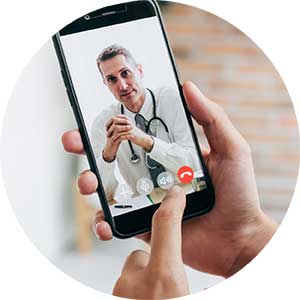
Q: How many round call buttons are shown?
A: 4